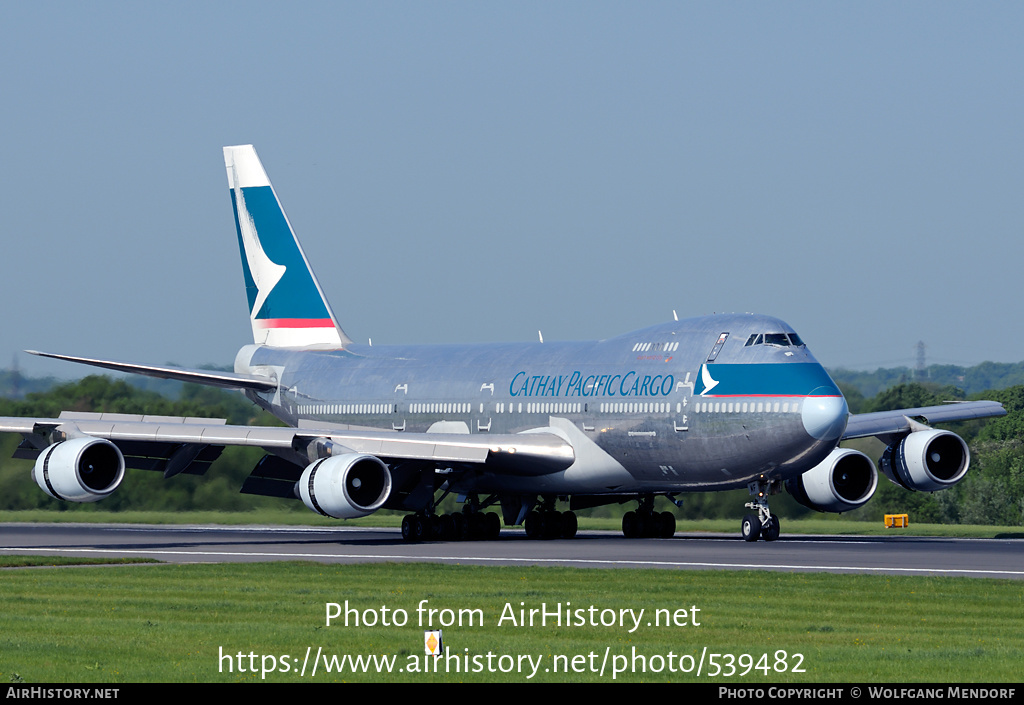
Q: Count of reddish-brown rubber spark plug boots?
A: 0